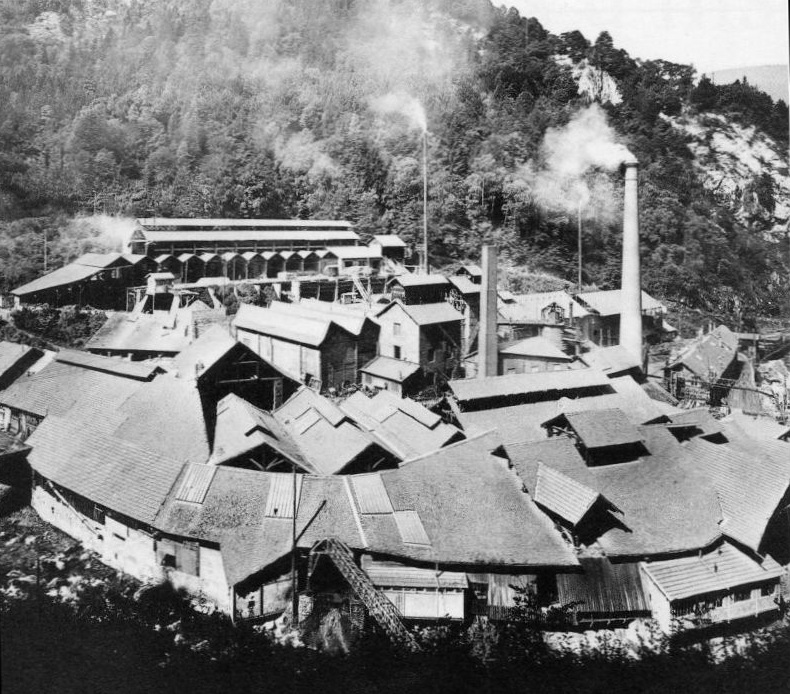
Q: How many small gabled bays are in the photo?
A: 11